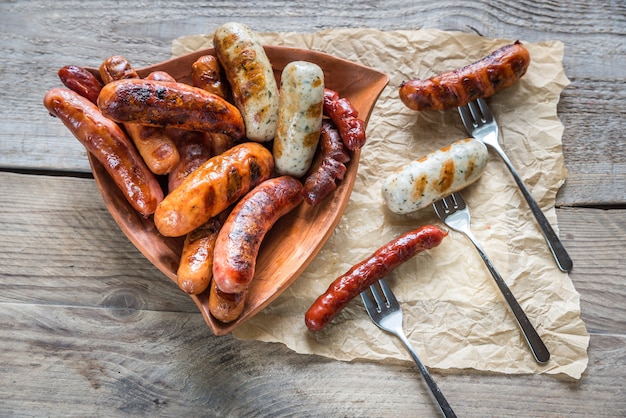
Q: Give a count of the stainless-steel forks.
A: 3